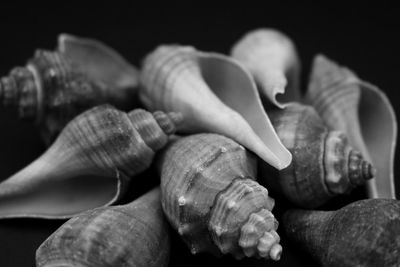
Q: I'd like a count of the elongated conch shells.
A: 9